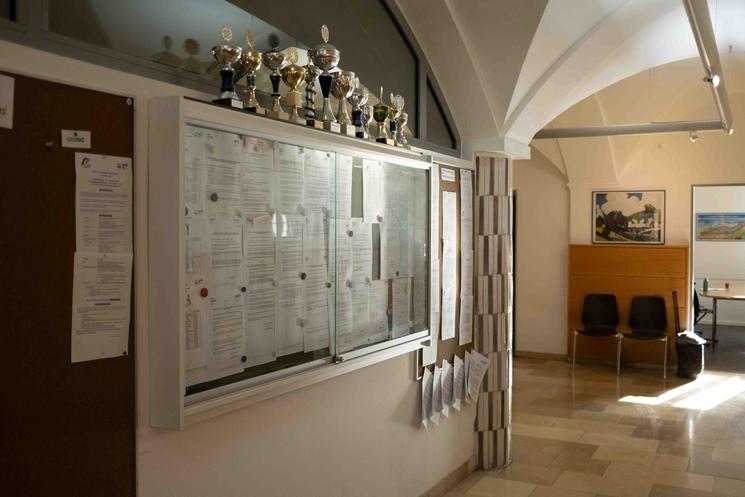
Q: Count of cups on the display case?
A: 12